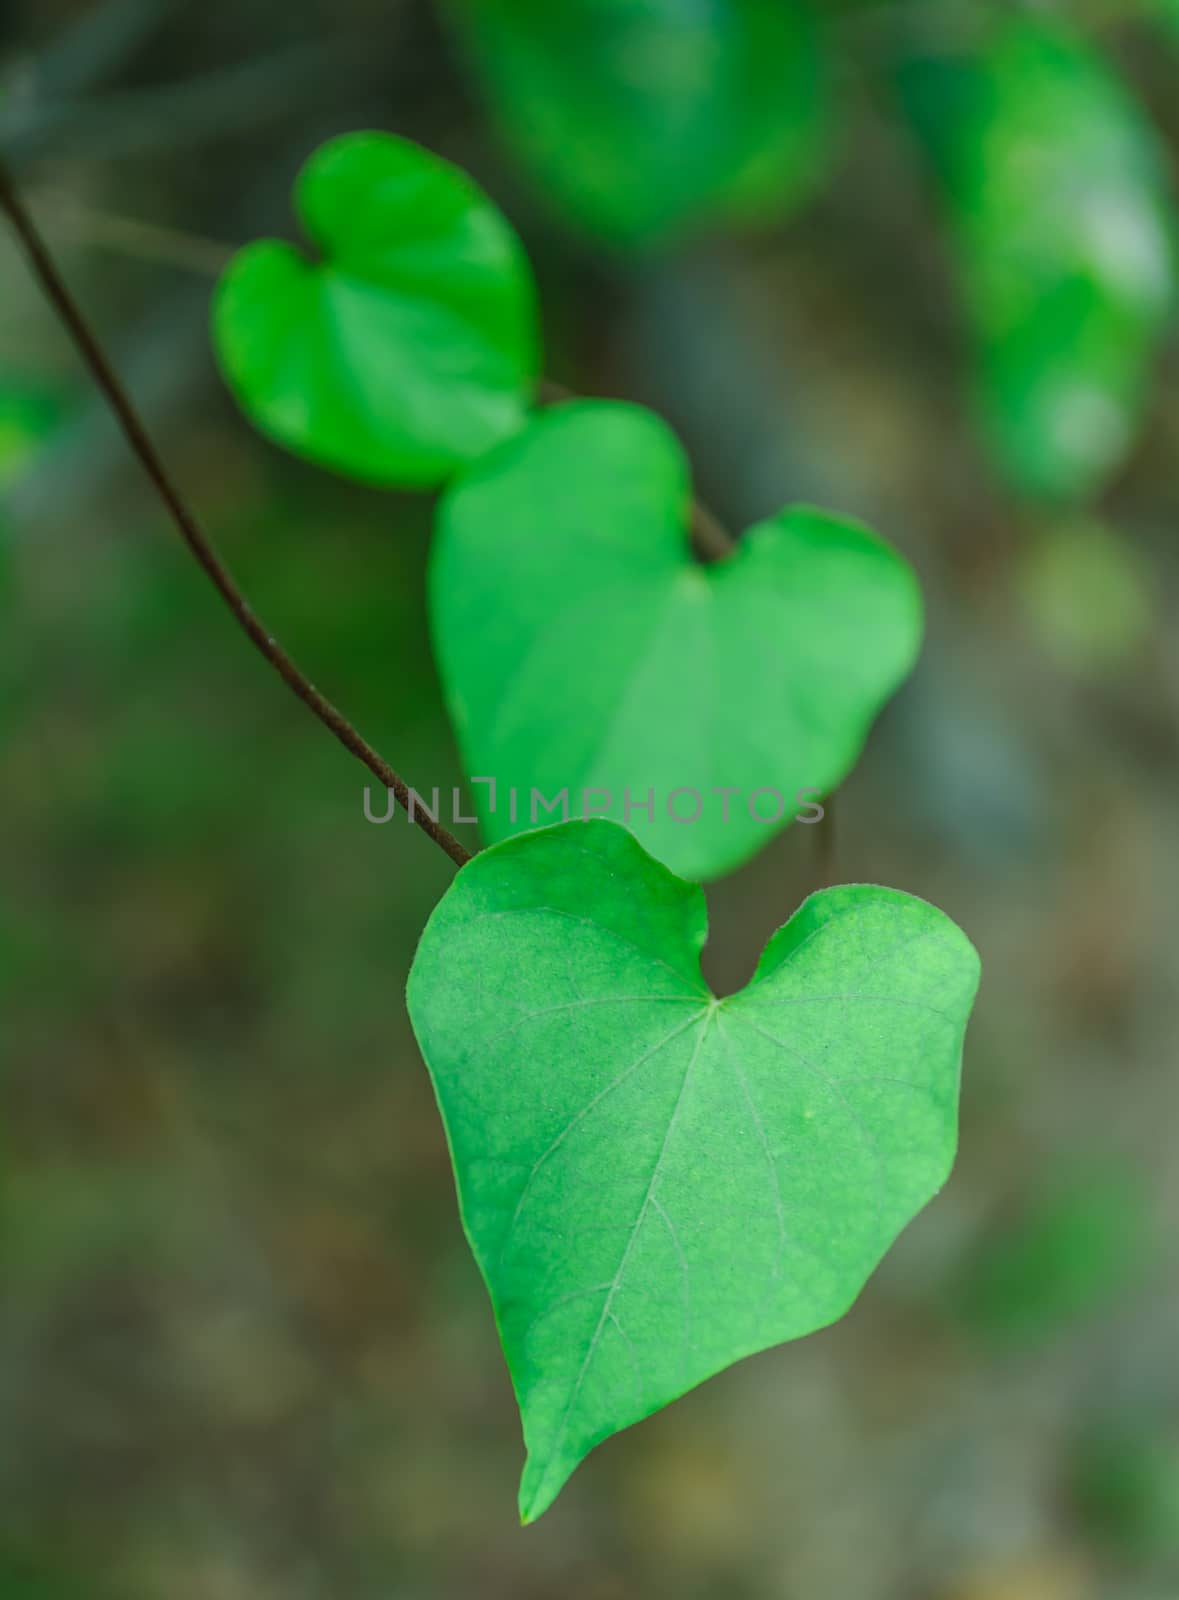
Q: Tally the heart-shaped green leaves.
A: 3